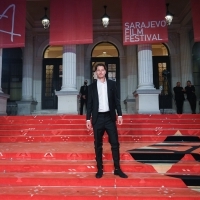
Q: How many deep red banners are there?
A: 4